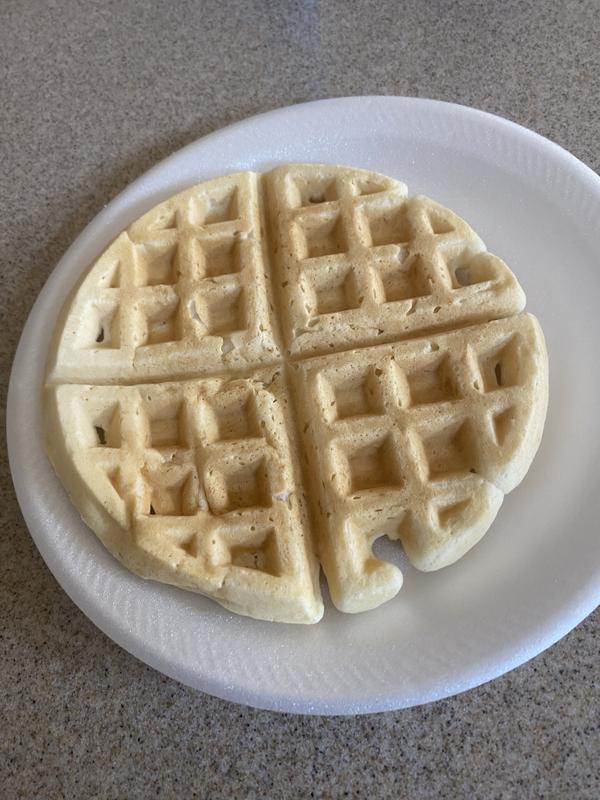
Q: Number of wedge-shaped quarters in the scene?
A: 4